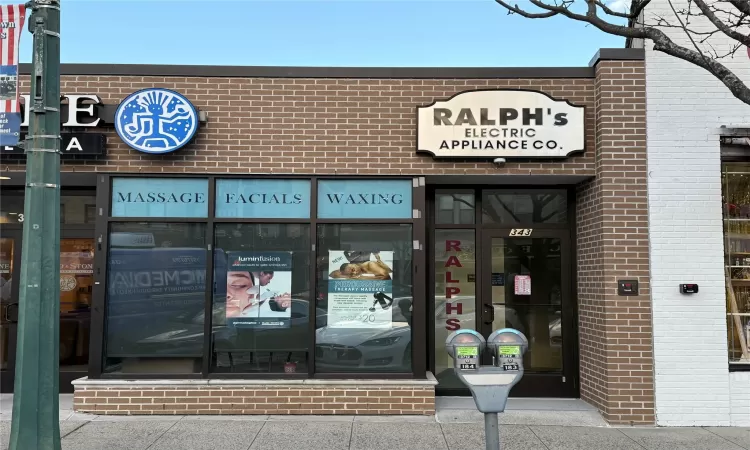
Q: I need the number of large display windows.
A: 3